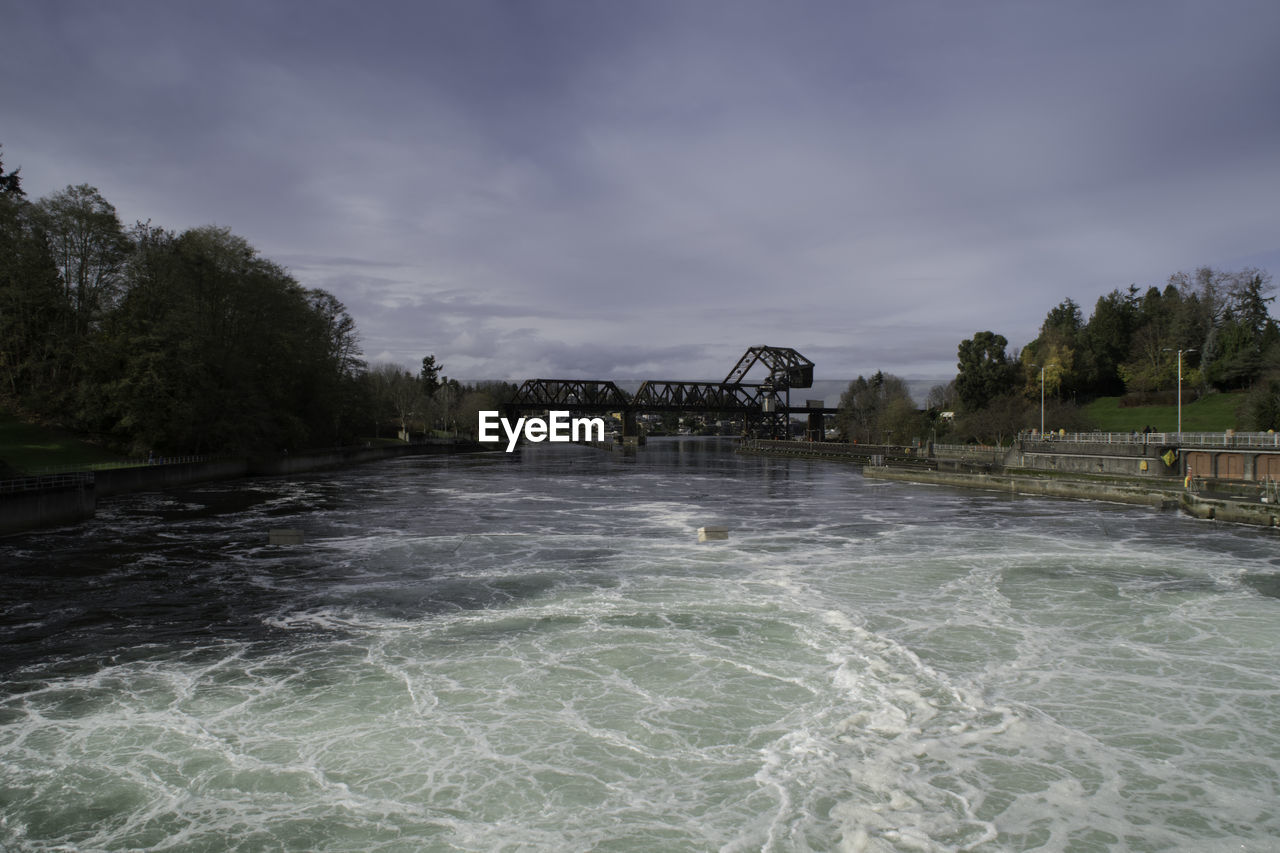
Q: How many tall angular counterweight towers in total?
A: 1